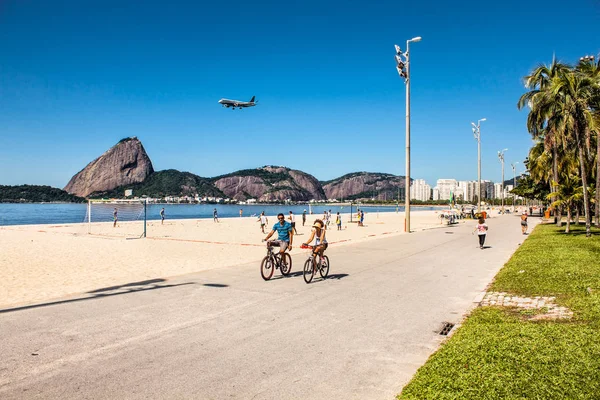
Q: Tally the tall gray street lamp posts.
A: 4